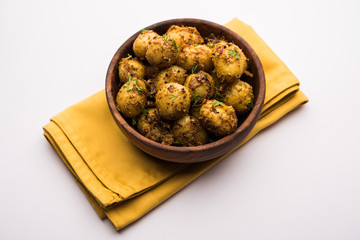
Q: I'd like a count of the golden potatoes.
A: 14